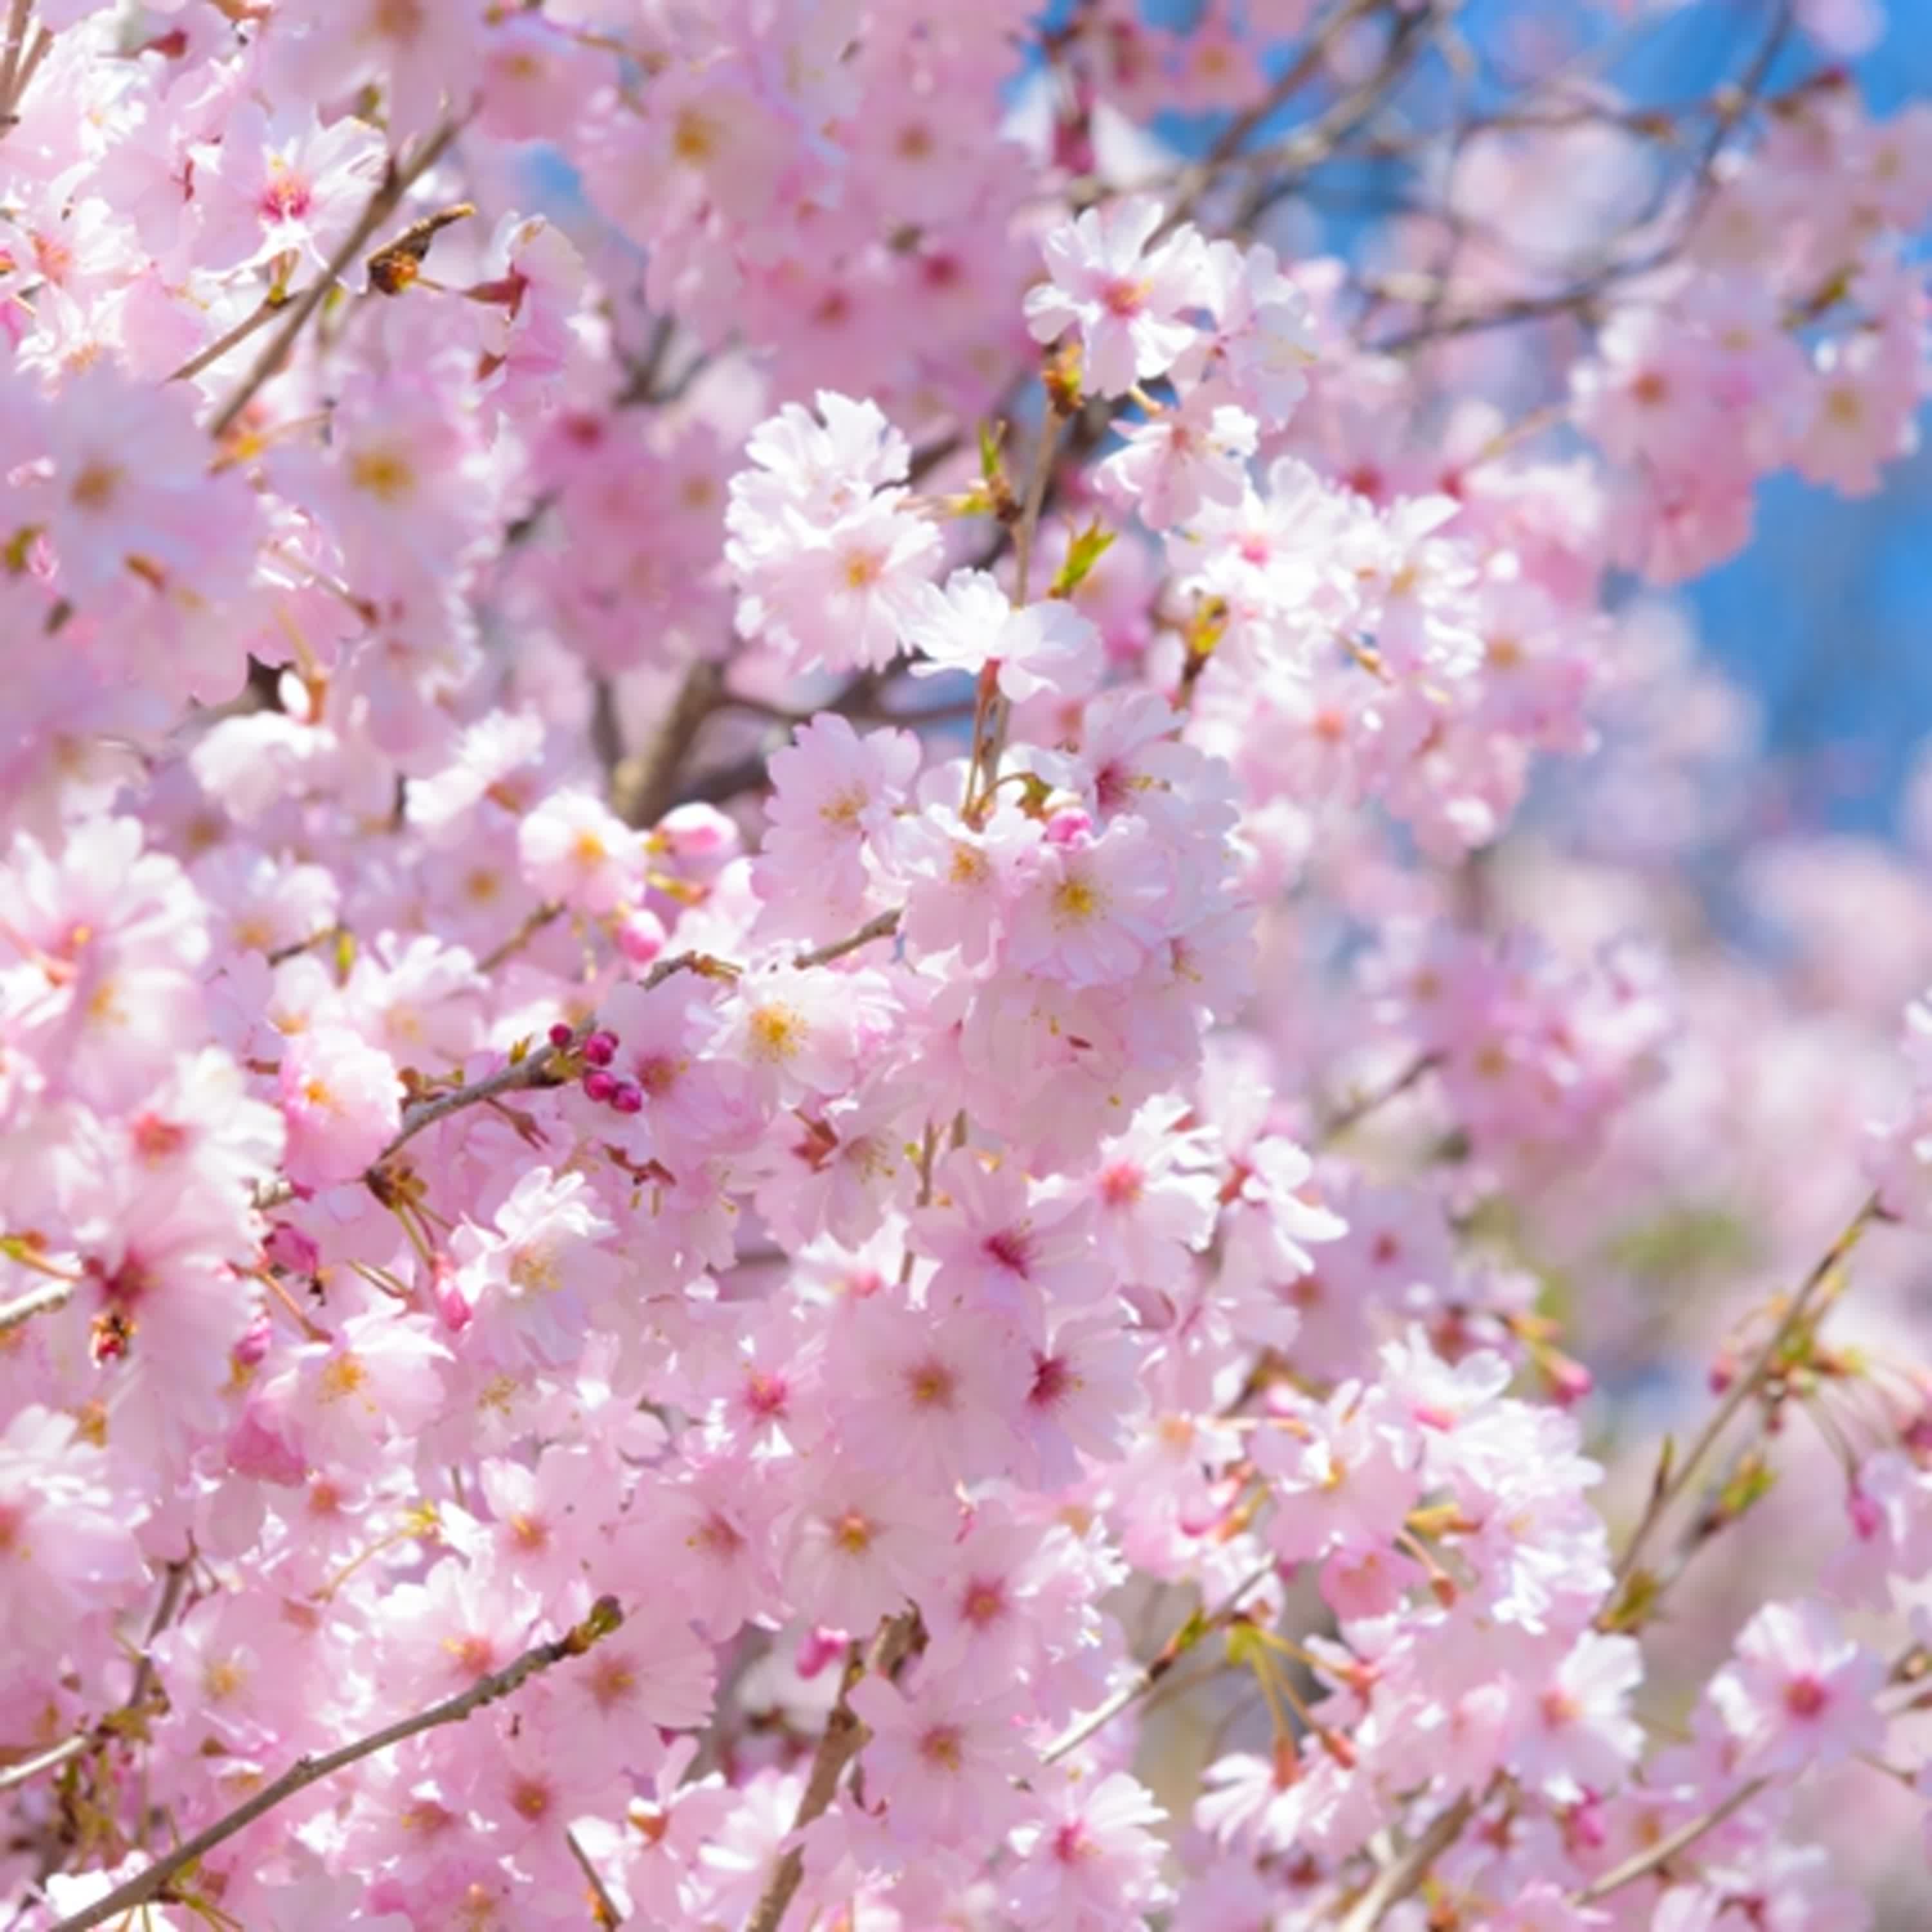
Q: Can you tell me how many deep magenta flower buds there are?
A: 4